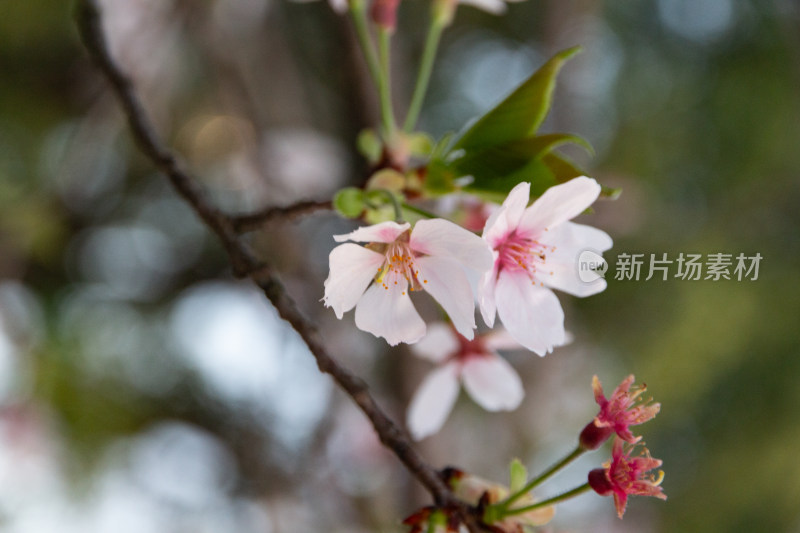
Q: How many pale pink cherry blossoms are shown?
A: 3